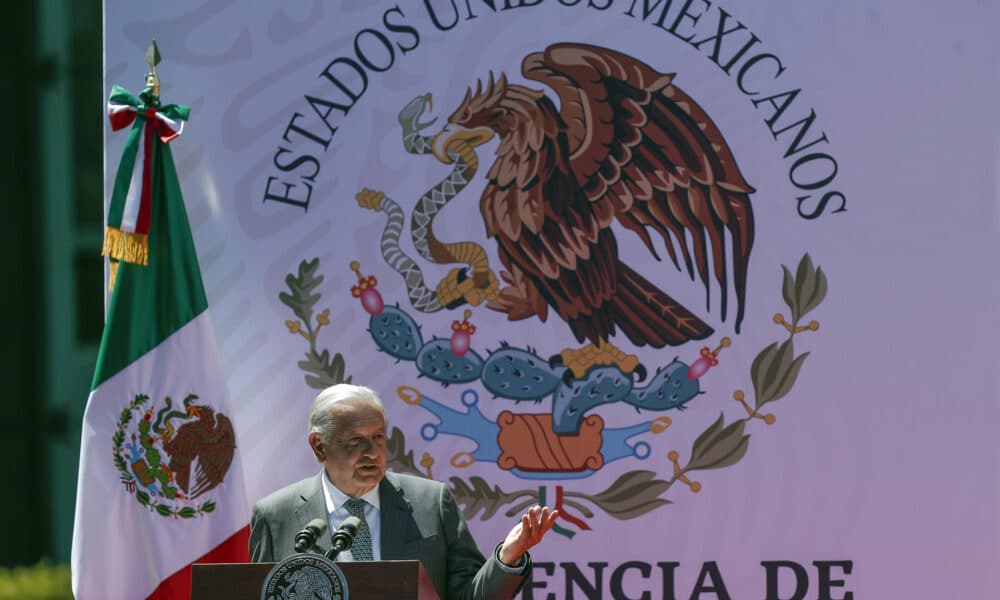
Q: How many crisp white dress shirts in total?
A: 1